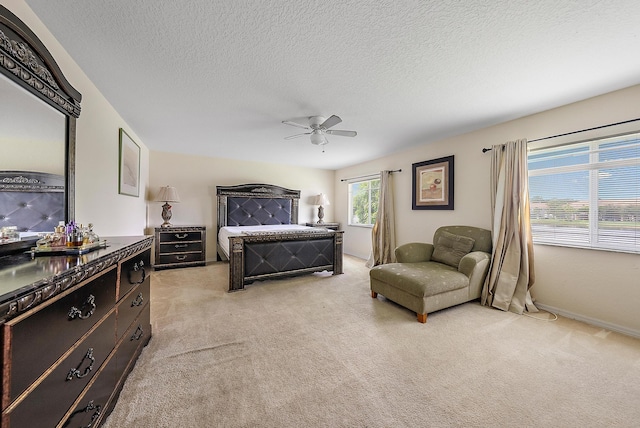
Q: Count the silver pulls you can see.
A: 9